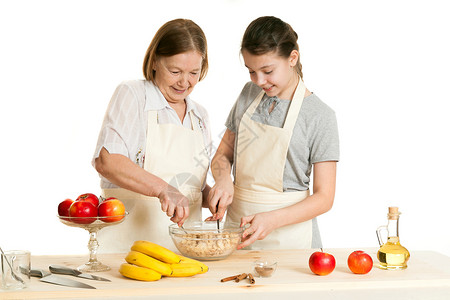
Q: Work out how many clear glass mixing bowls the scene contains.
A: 1